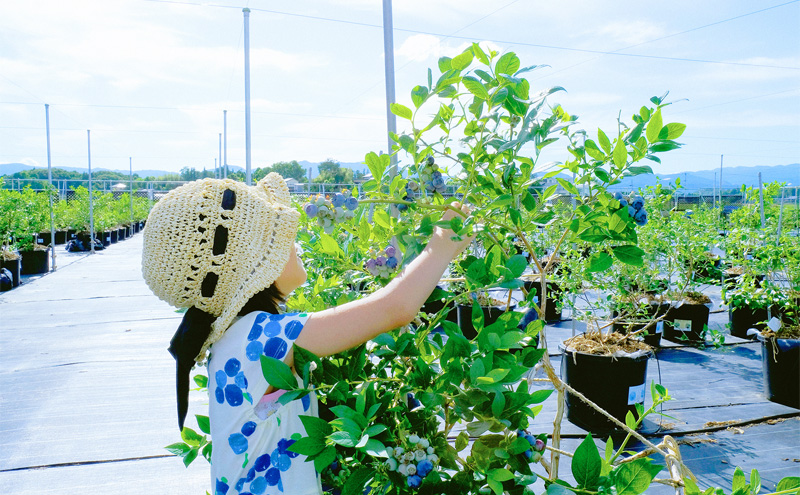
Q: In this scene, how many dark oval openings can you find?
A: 3